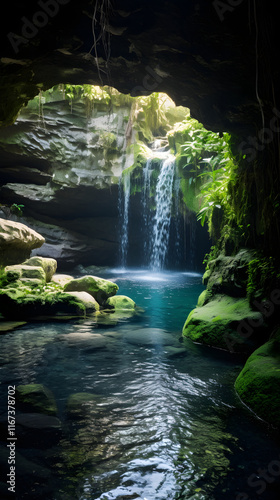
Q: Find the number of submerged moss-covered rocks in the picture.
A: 2